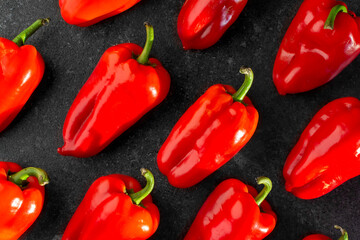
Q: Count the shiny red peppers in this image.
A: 11